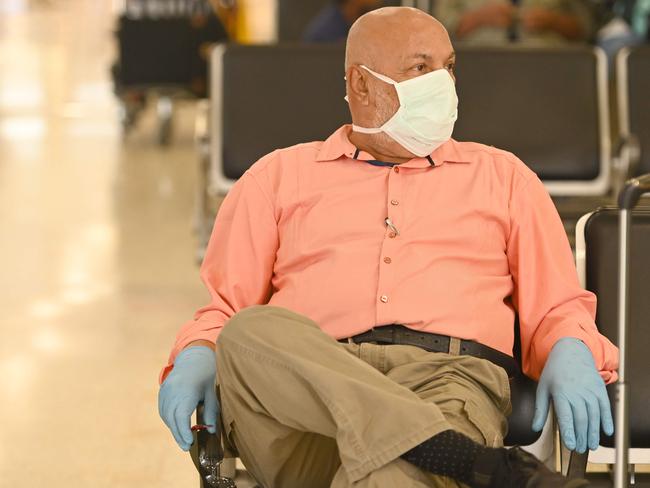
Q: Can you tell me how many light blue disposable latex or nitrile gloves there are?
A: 2